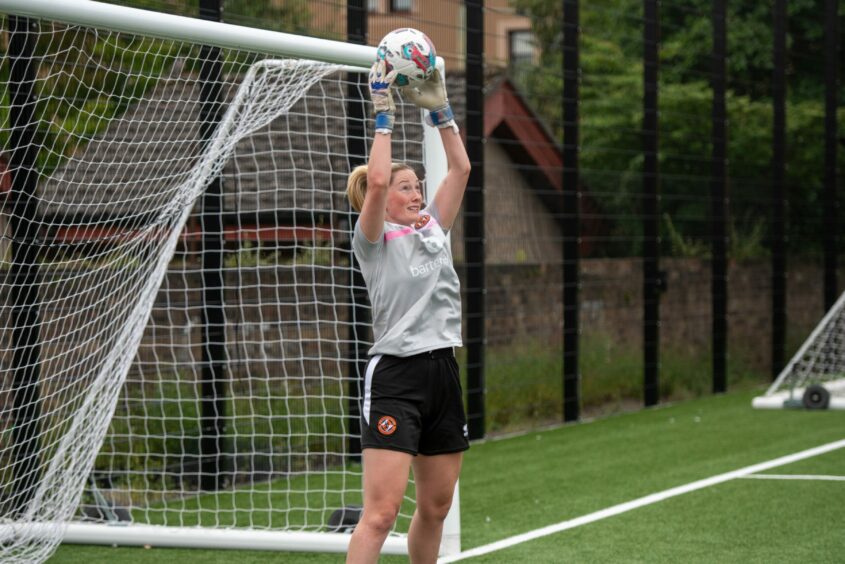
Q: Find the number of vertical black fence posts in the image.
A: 9